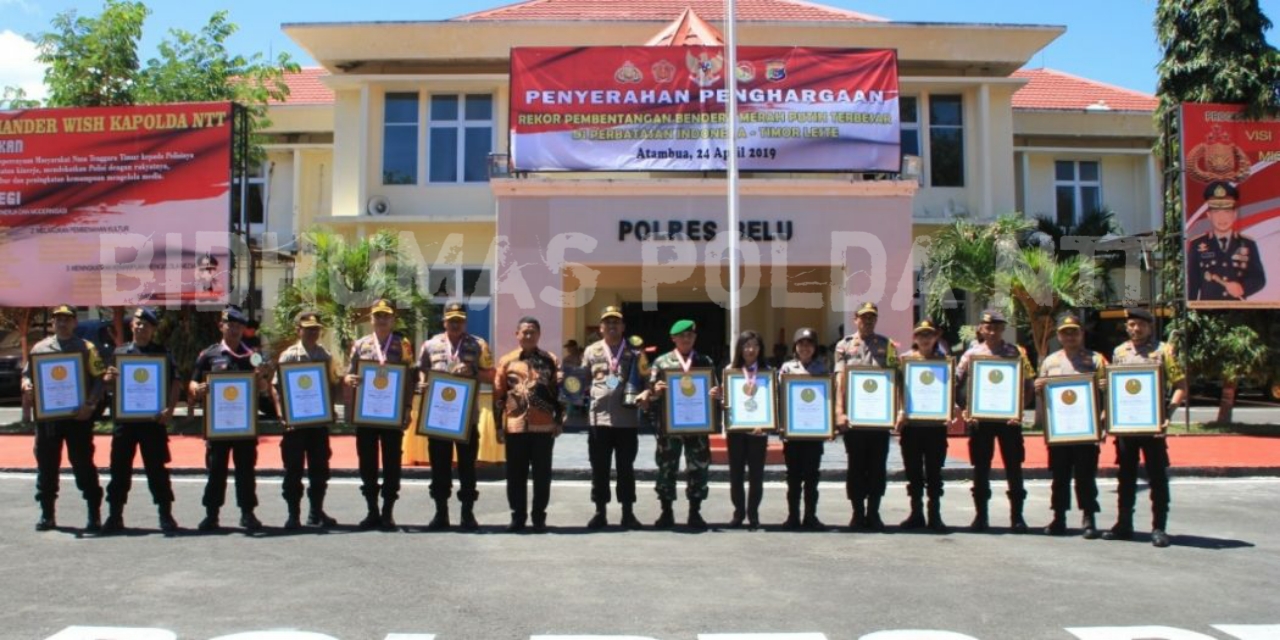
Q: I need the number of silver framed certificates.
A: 0